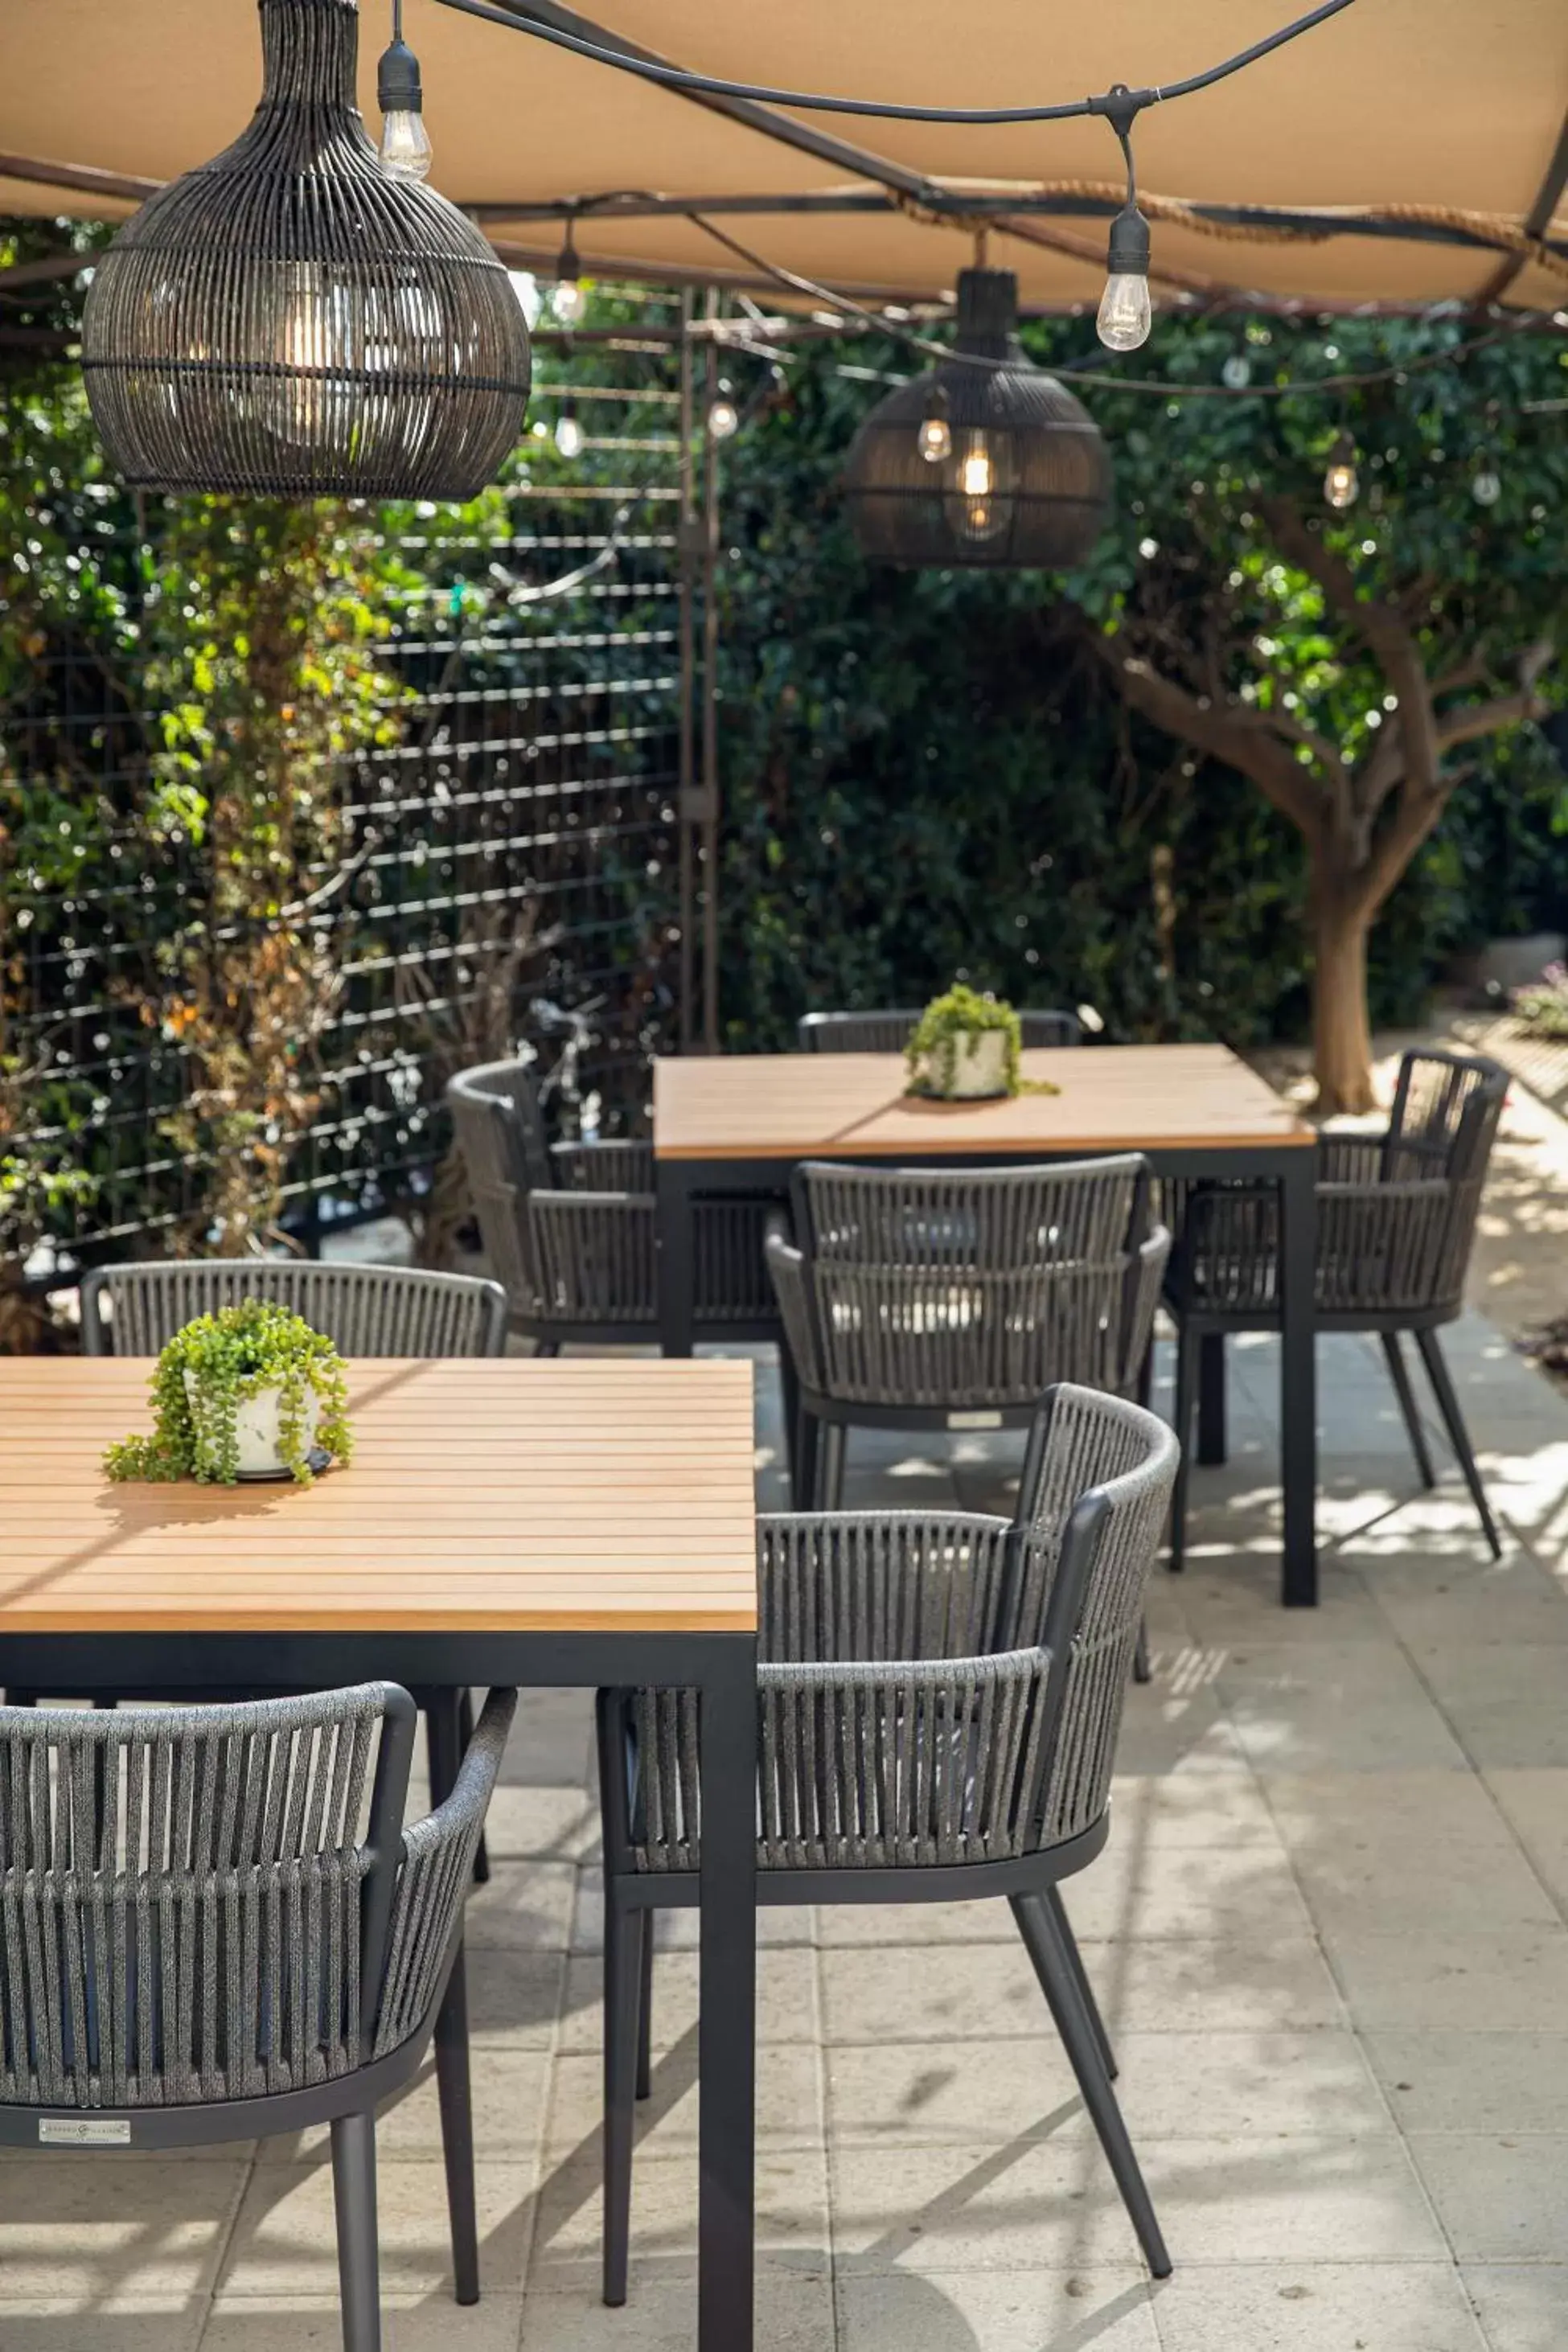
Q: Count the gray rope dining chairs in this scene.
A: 7